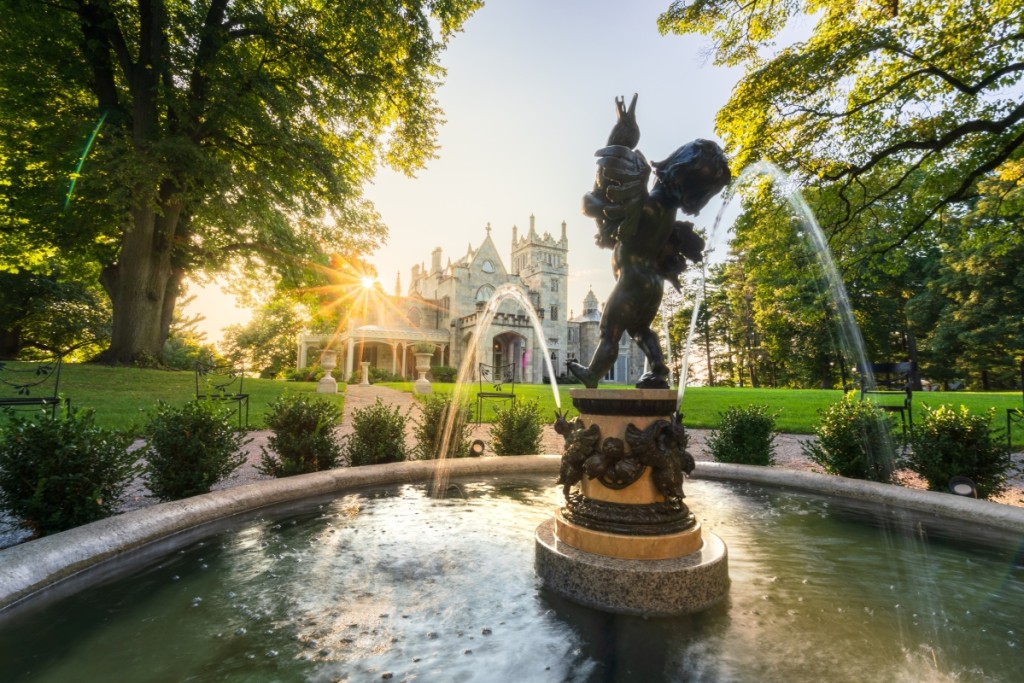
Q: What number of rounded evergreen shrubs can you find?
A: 9